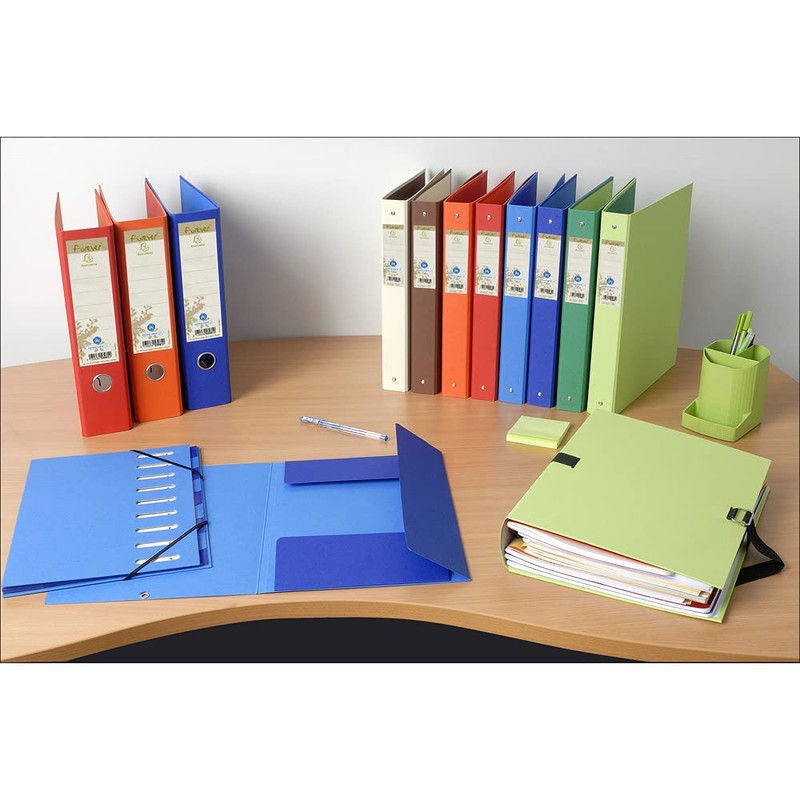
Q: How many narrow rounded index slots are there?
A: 9